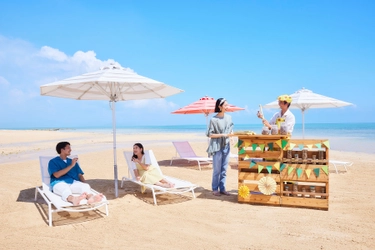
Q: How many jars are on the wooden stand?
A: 13